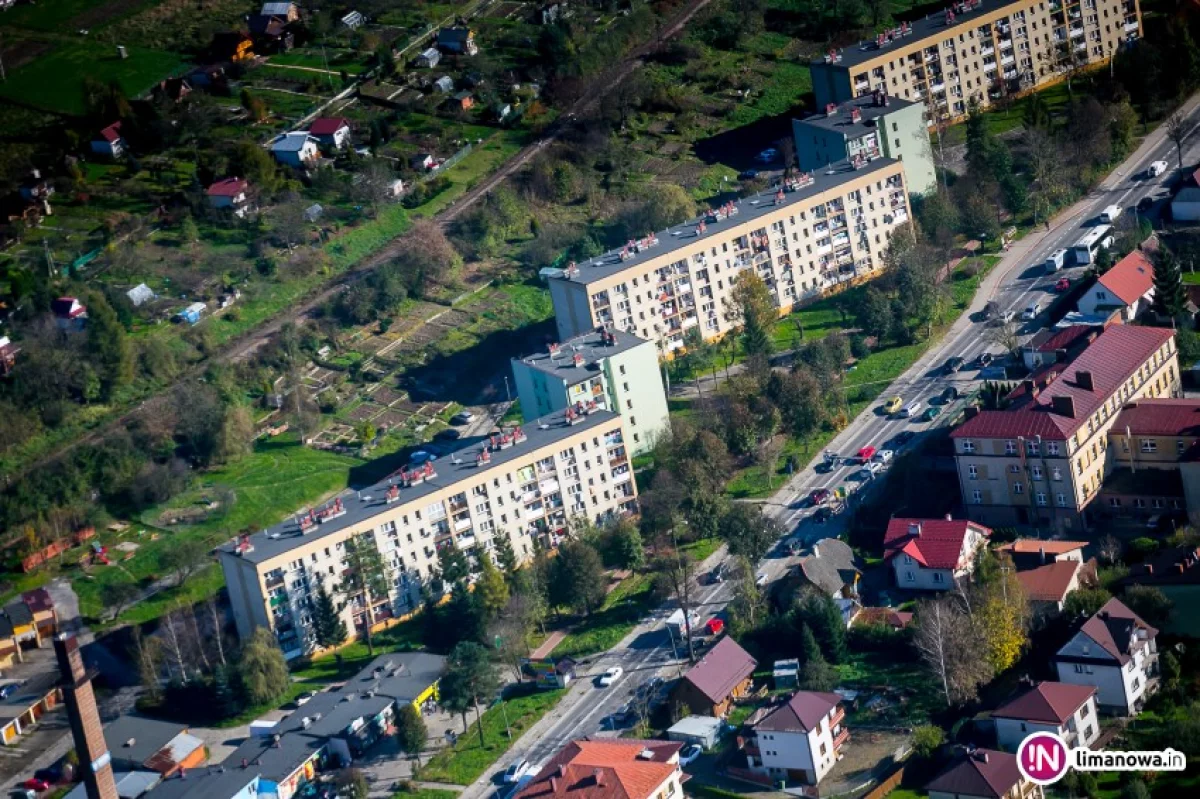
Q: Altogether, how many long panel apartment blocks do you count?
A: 3